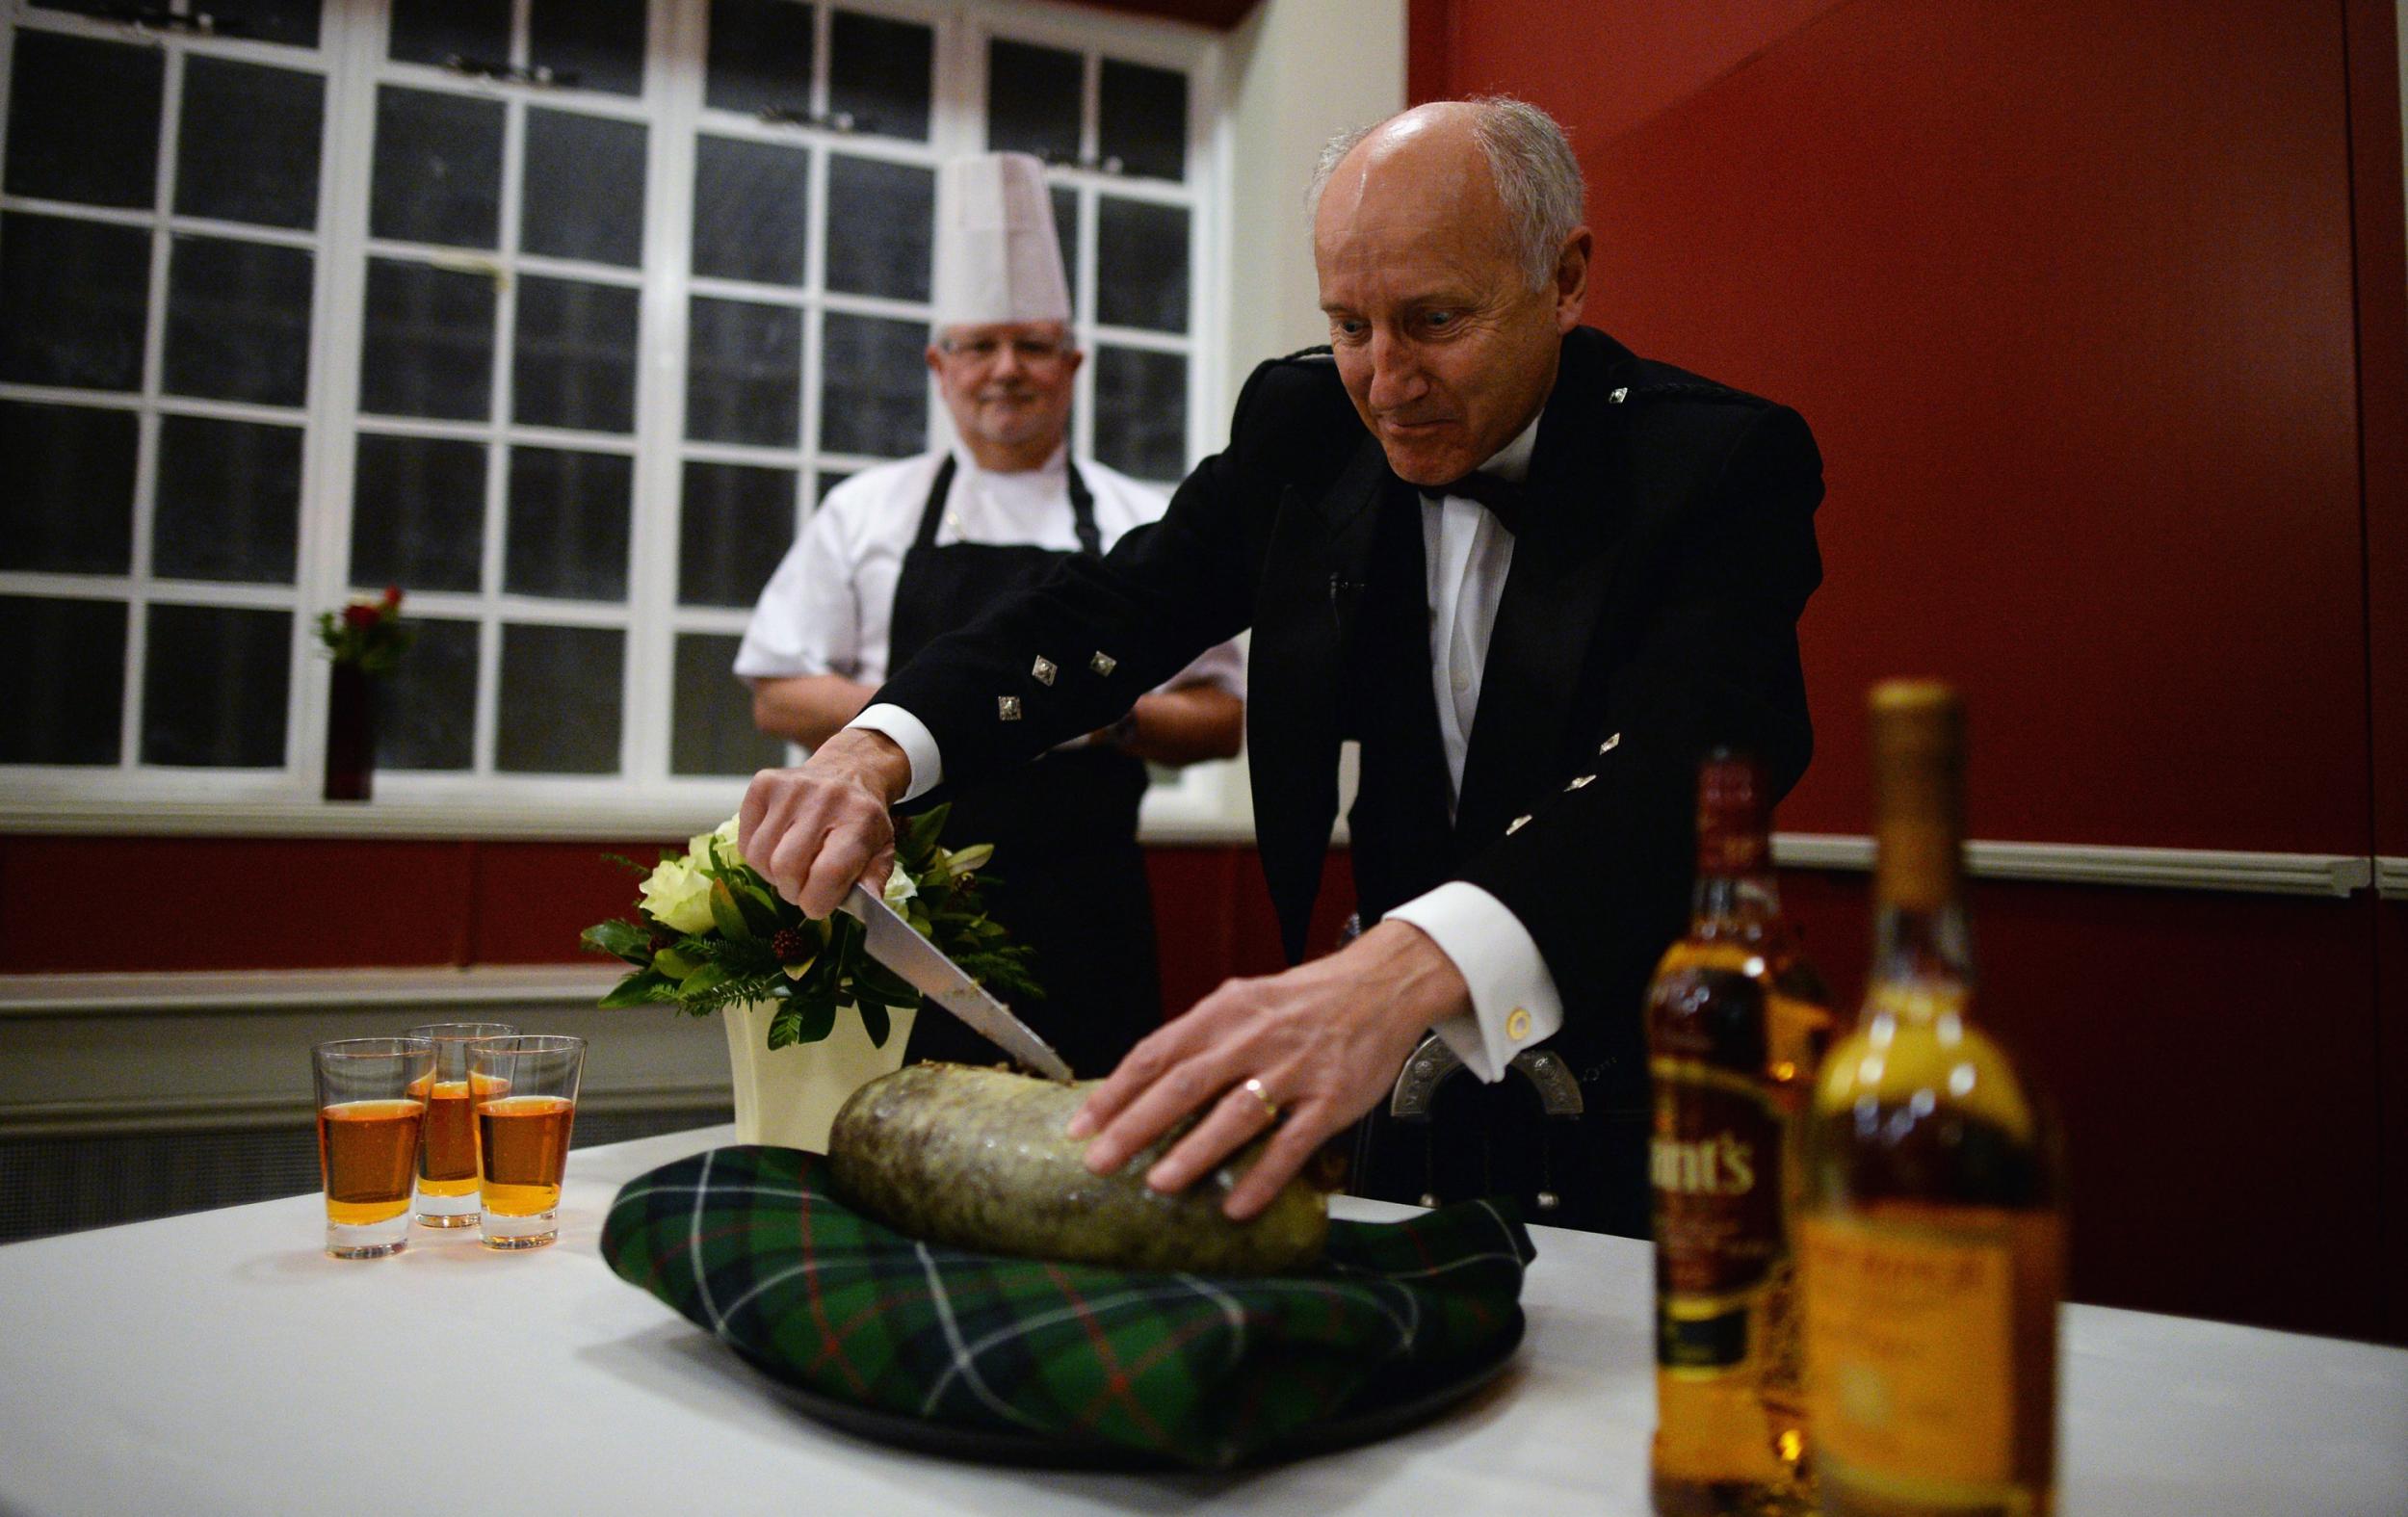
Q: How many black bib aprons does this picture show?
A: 1